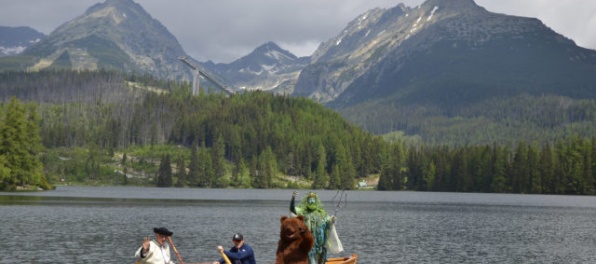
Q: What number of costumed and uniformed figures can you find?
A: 4